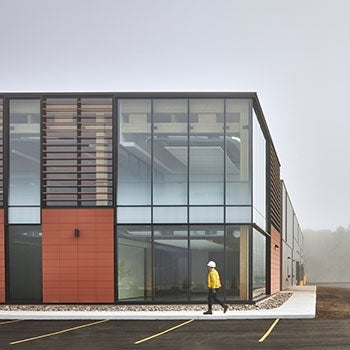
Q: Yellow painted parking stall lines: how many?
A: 4